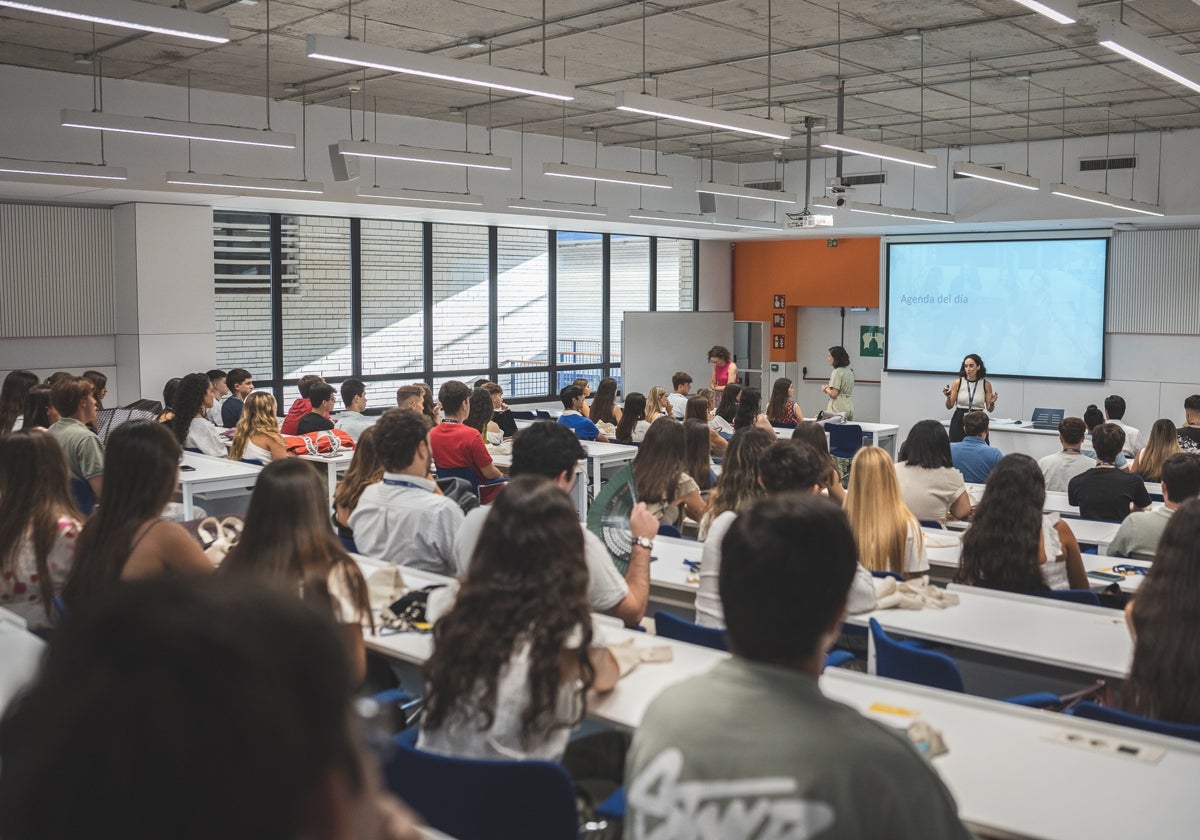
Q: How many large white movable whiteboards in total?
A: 1